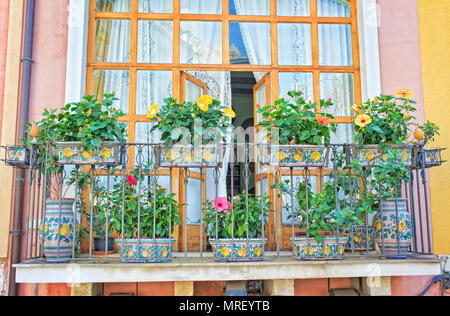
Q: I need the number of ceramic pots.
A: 12